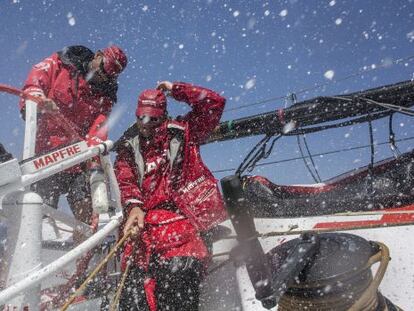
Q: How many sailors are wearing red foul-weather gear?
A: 2